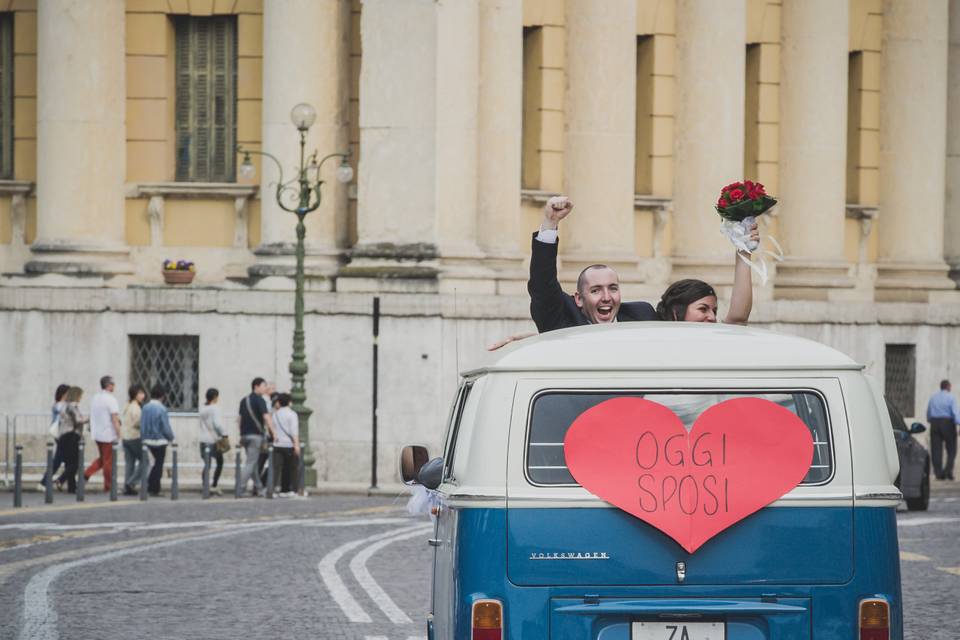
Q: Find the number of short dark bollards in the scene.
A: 10